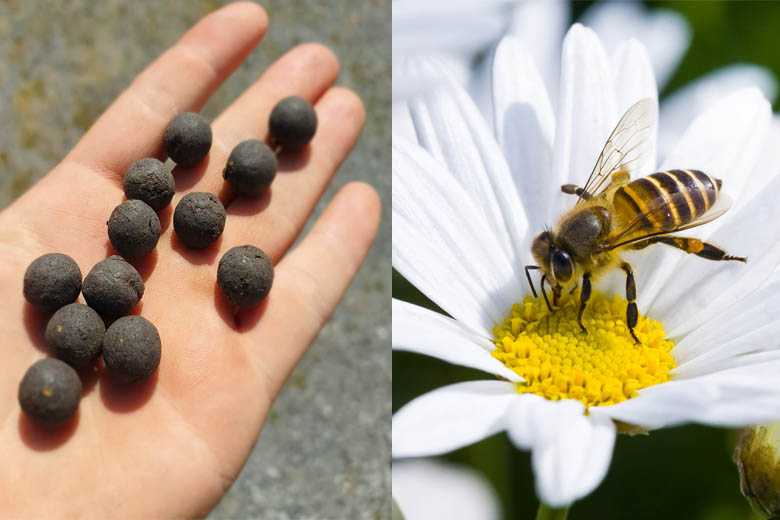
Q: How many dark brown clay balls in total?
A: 12